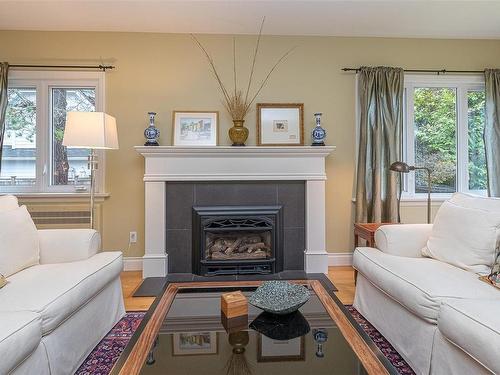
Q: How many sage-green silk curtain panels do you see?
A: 3